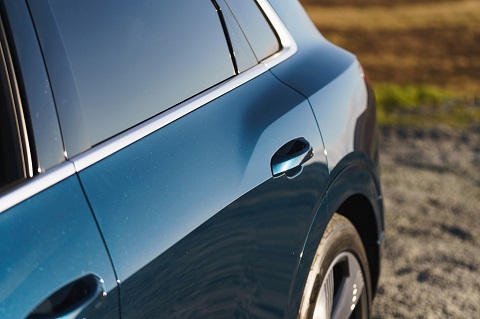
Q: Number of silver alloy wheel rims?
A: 1